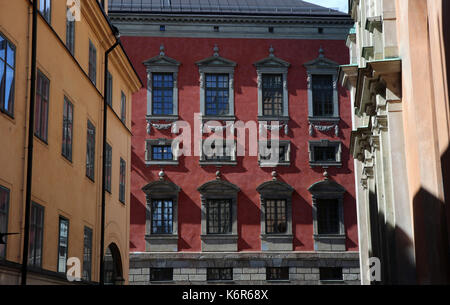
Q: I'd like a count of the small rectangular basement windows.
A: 4